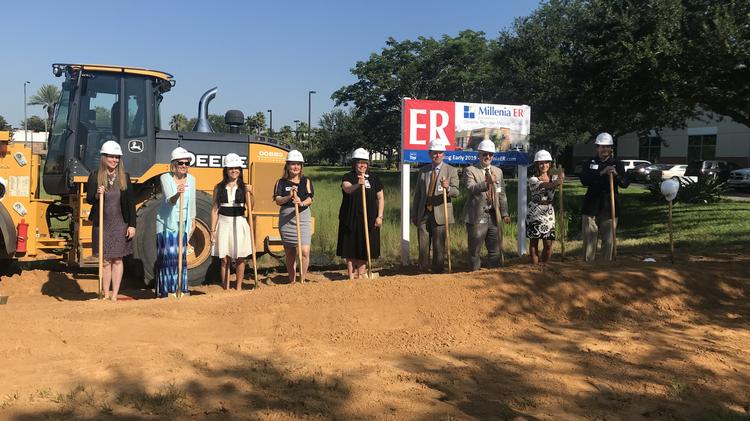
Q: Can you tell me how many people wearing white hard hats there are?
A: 9